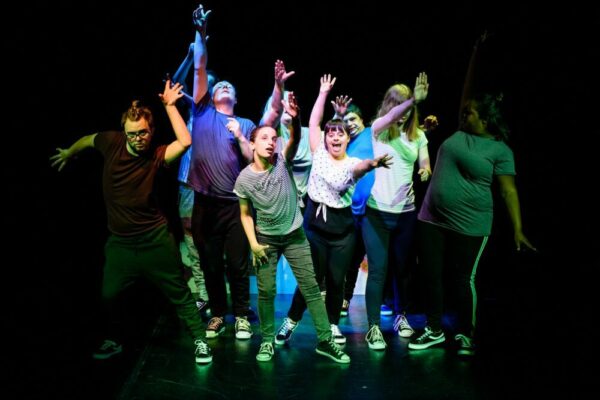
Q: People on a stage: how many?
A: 9